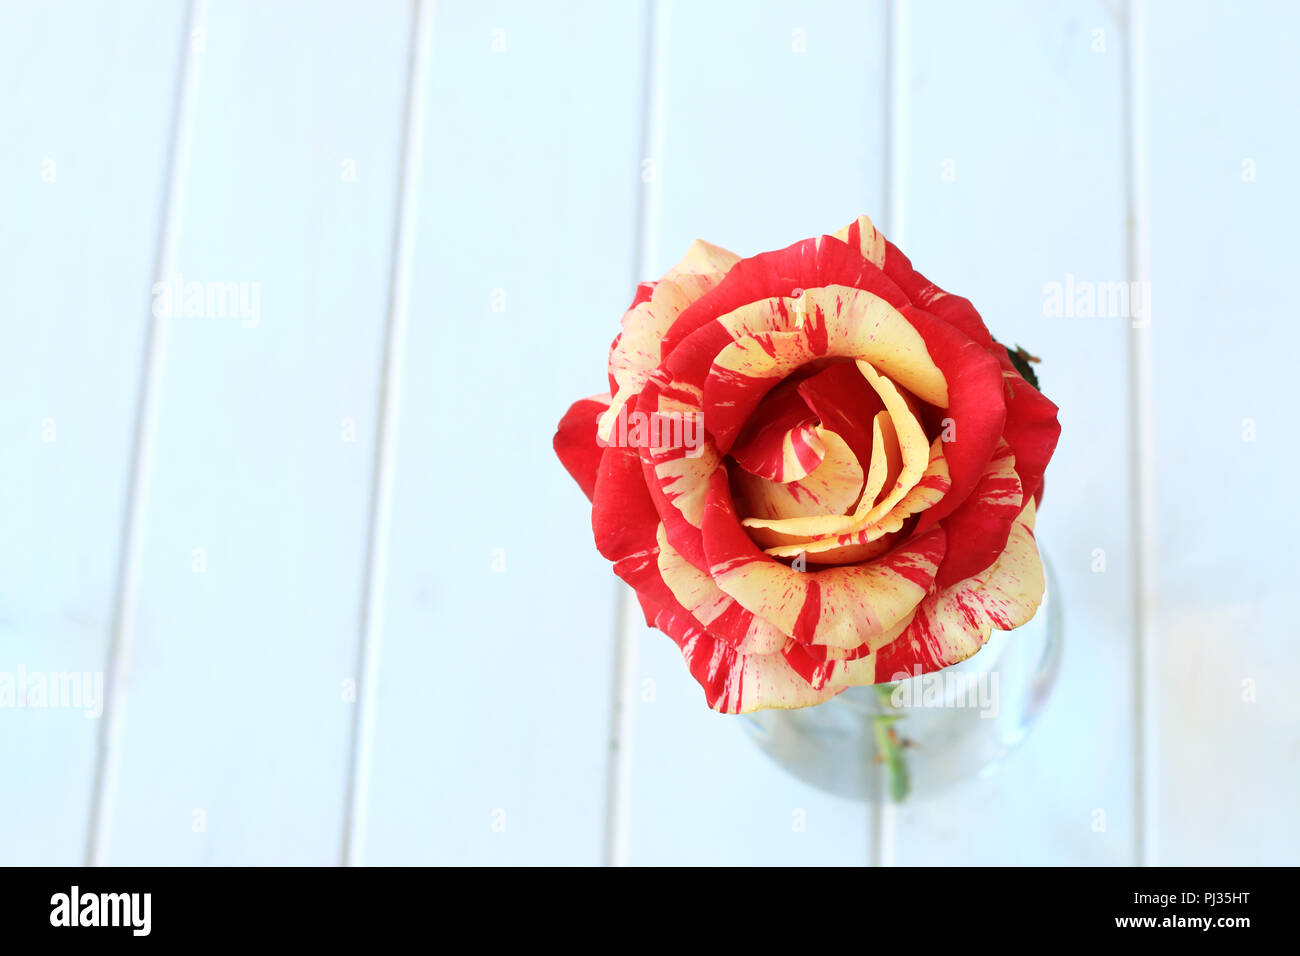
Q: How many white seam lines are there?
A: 5